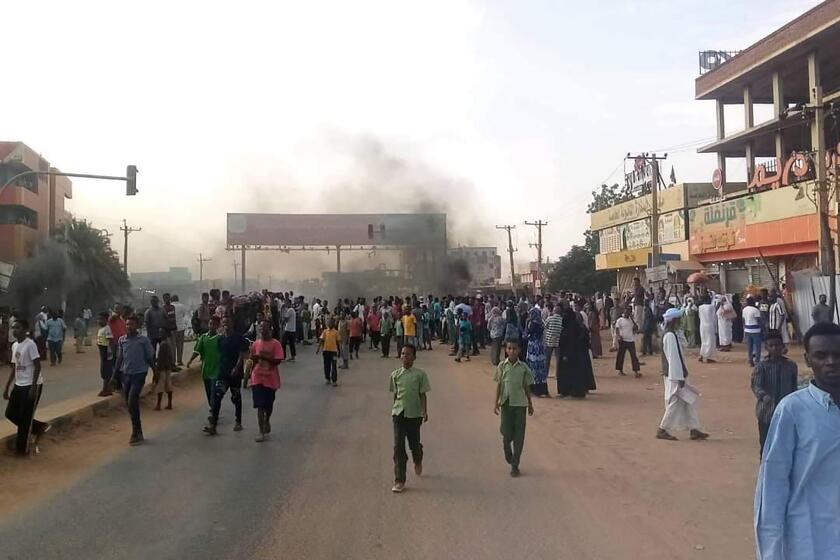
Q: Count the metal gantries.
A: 1